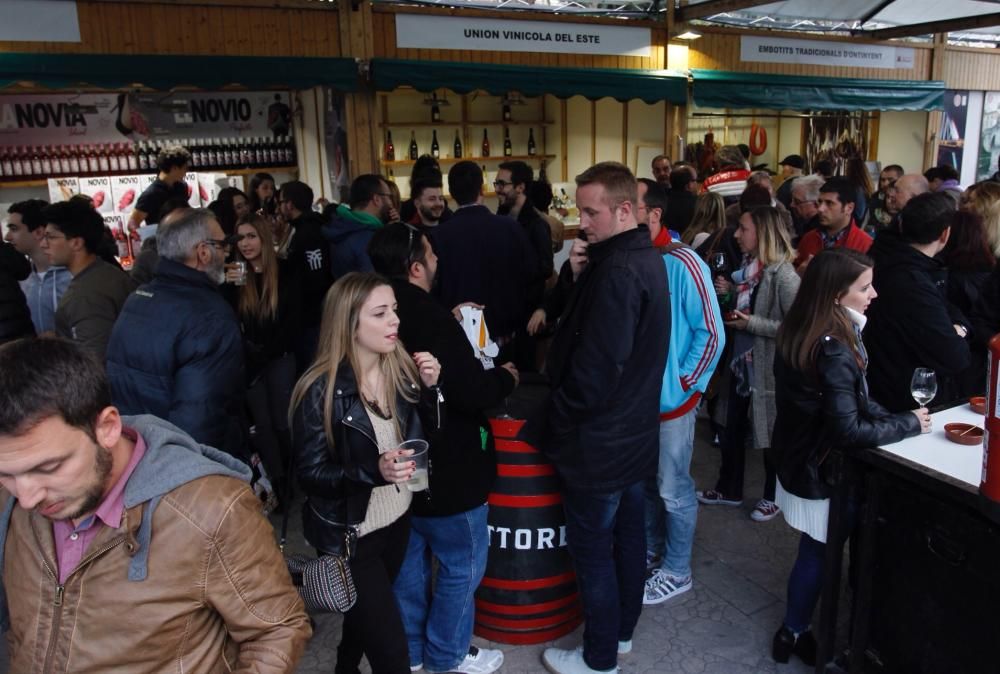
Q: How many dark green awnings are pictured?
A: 3